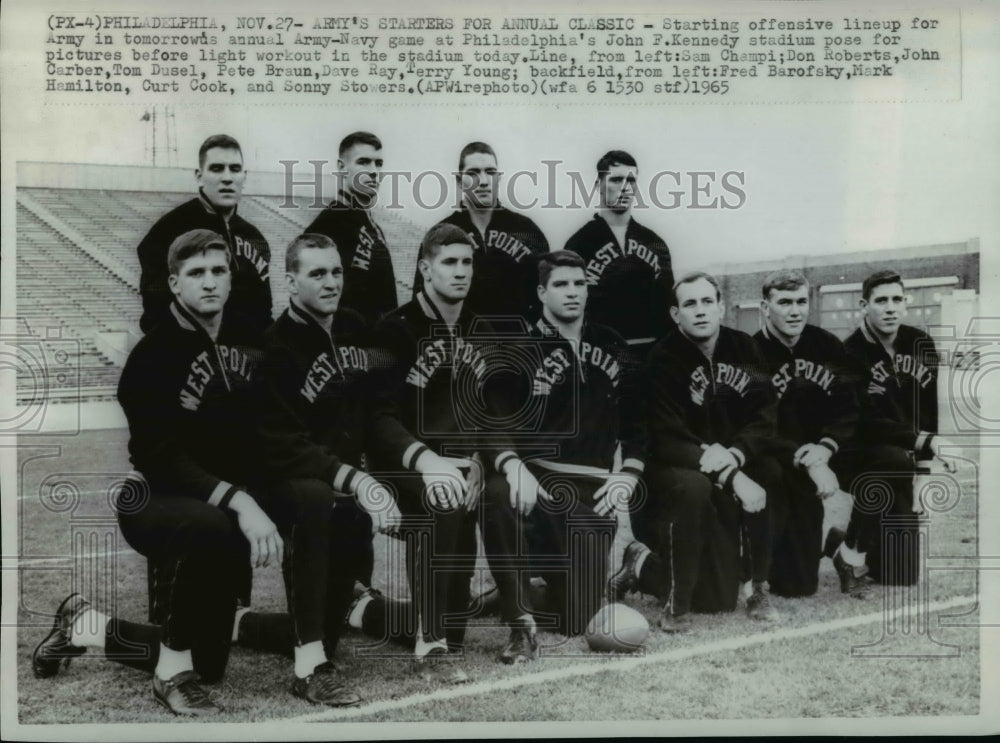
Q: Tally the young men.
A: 11